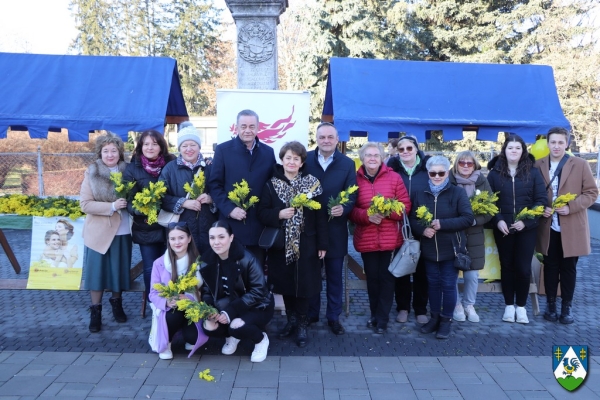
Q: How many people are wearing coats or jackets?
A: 14